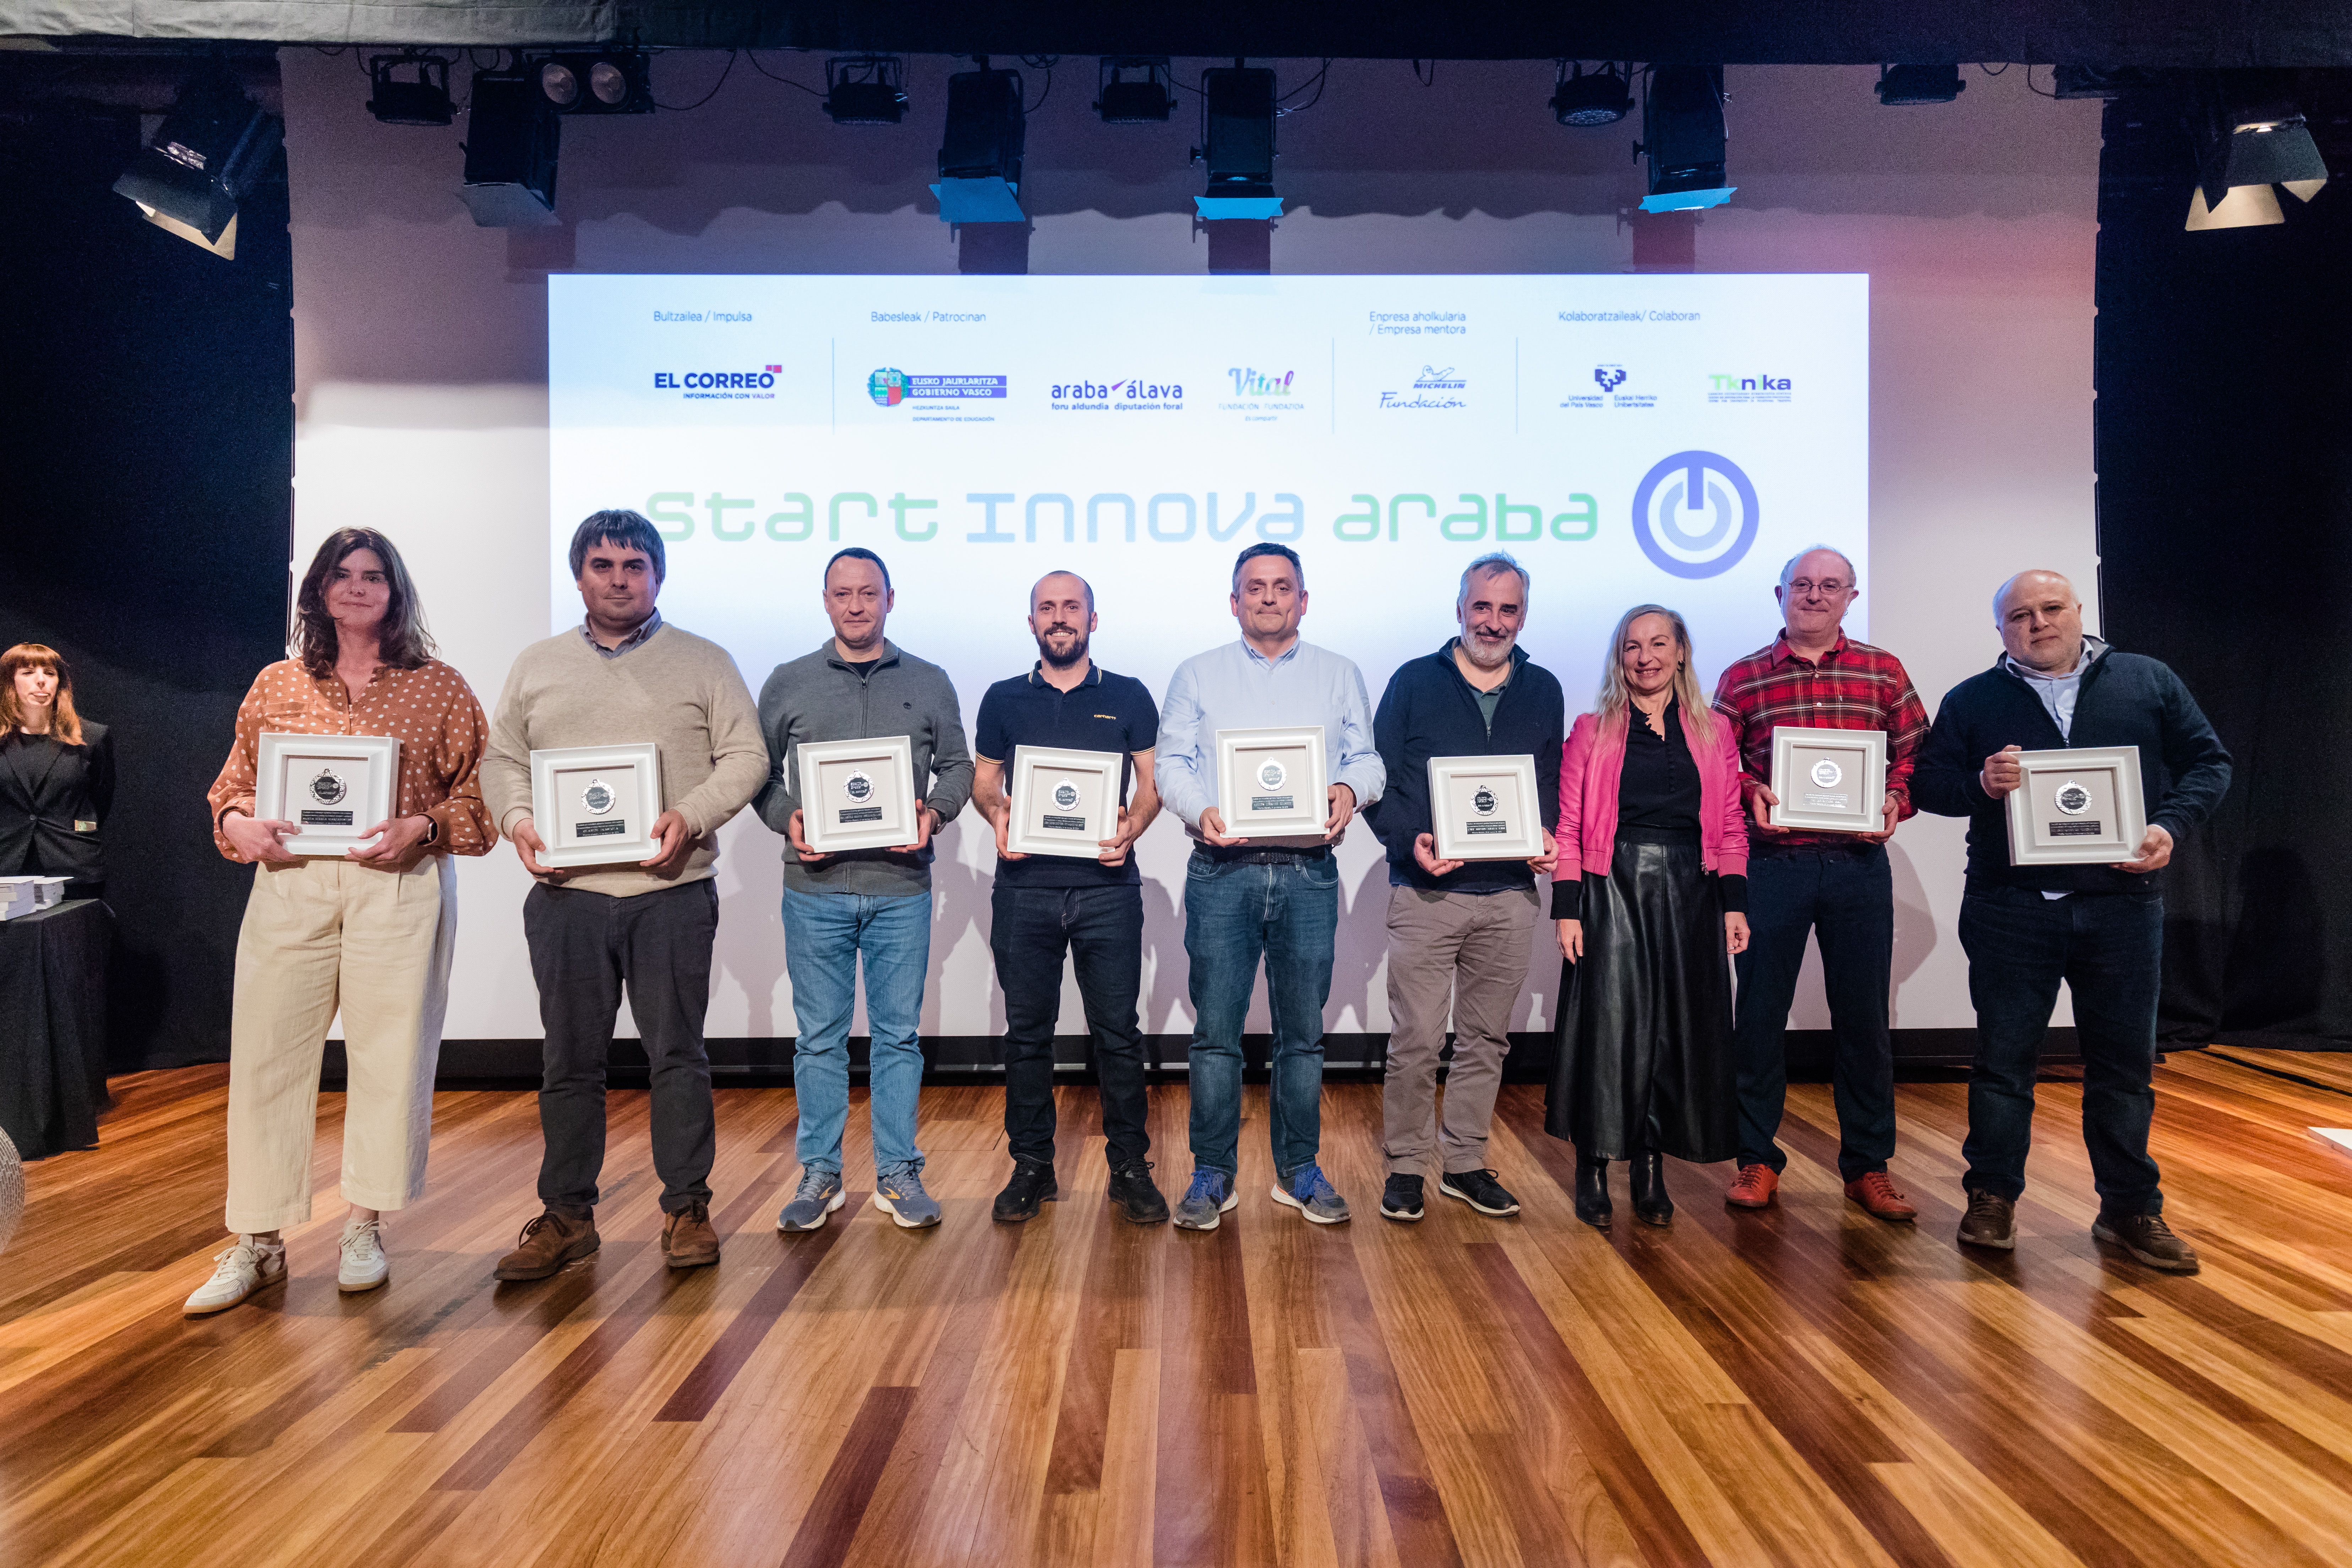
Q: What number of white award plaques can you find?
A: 8